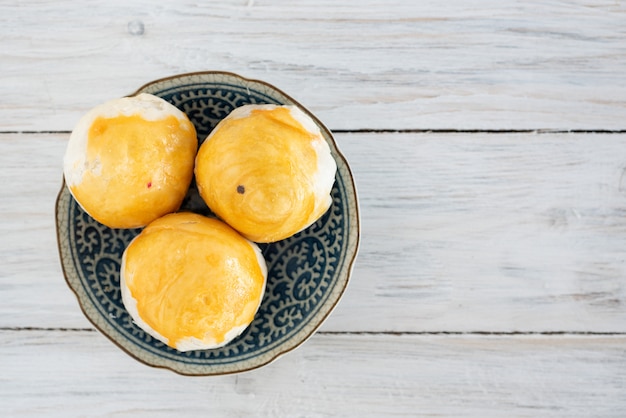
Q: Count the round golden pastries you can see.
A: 3